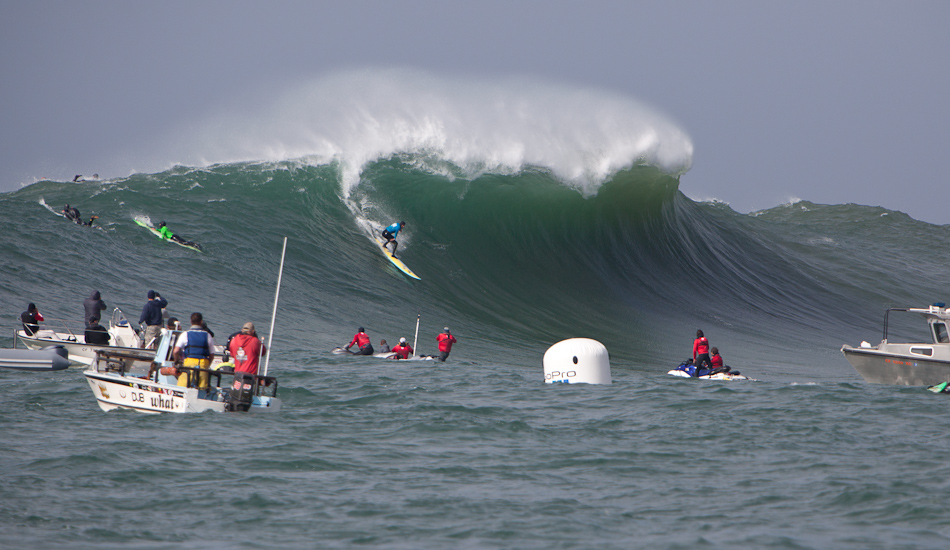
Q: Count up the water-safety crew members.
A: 5